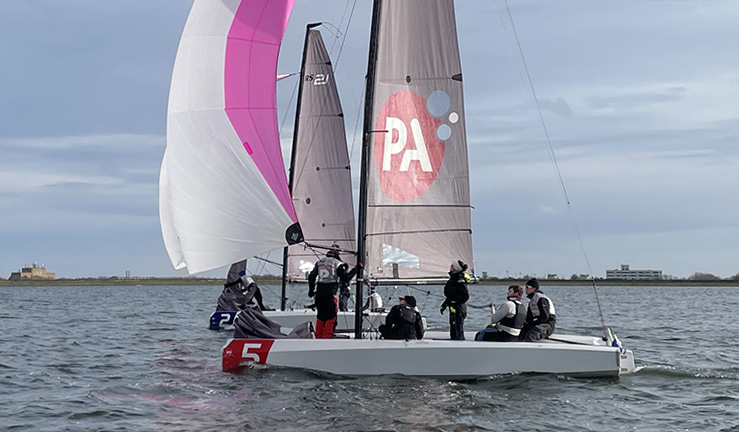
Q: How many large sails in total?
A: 3